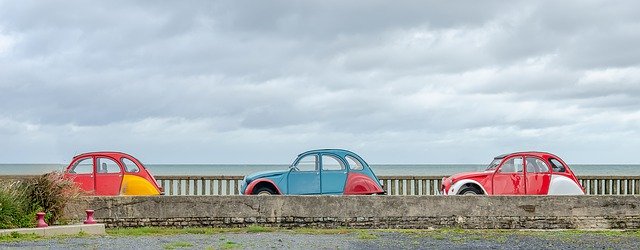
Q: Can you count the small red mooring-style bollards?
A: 2